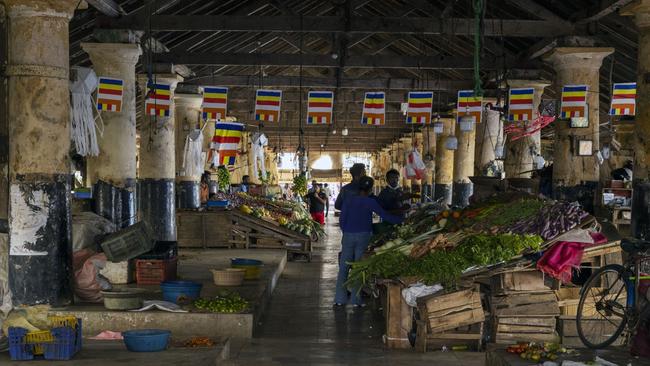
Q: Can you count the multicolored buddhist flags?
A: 12